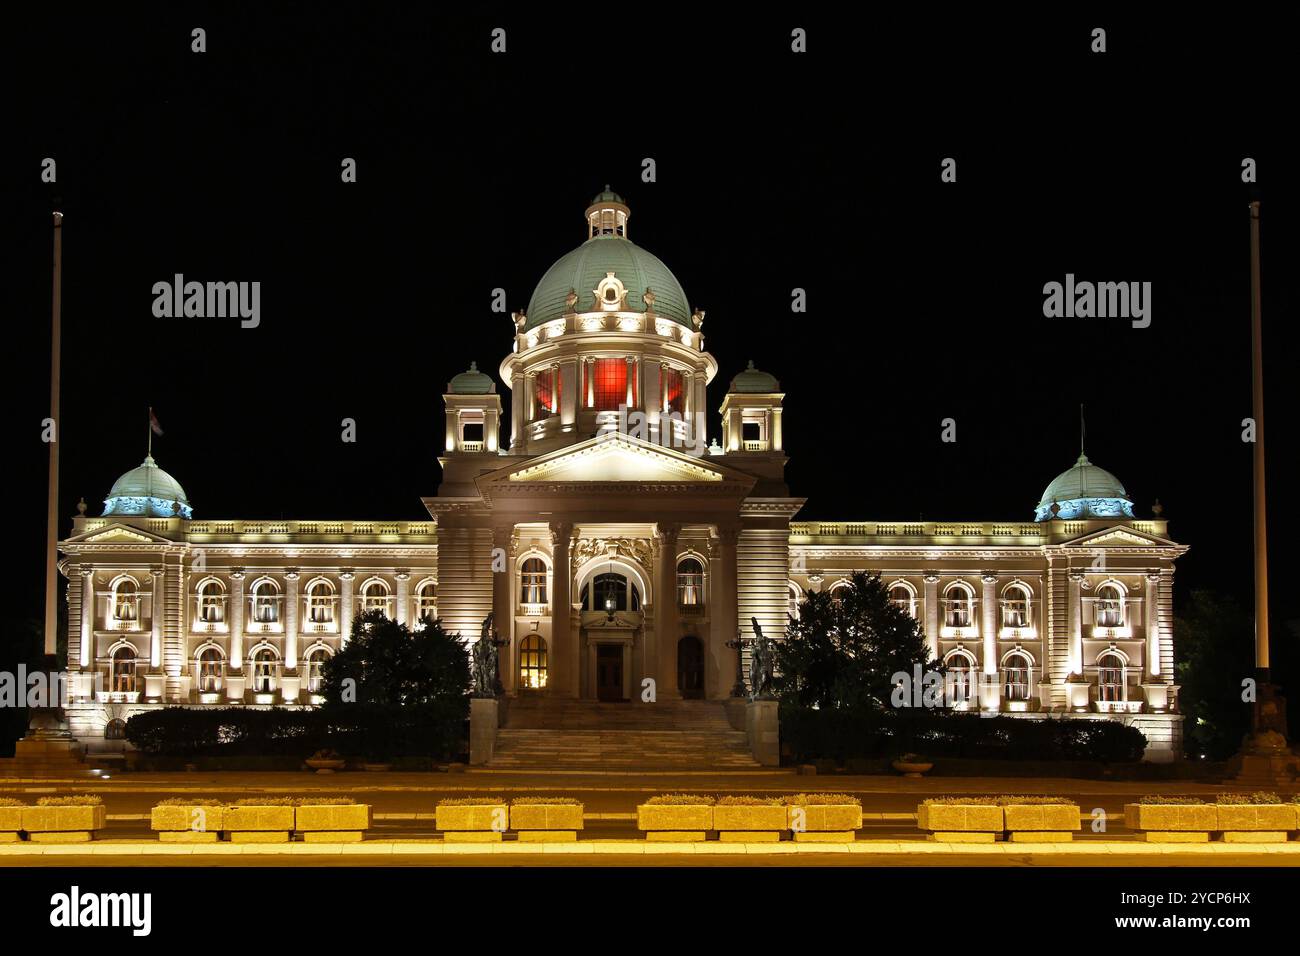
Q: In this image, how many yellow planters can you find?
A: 14